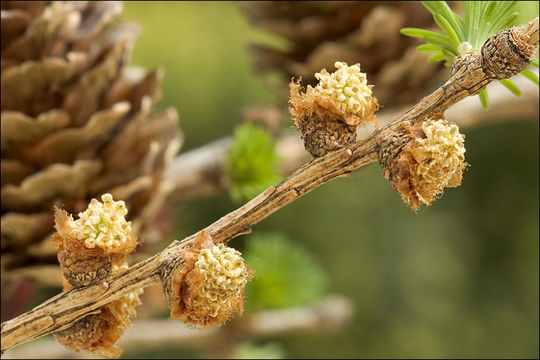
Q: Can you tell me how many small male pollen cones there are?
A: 5